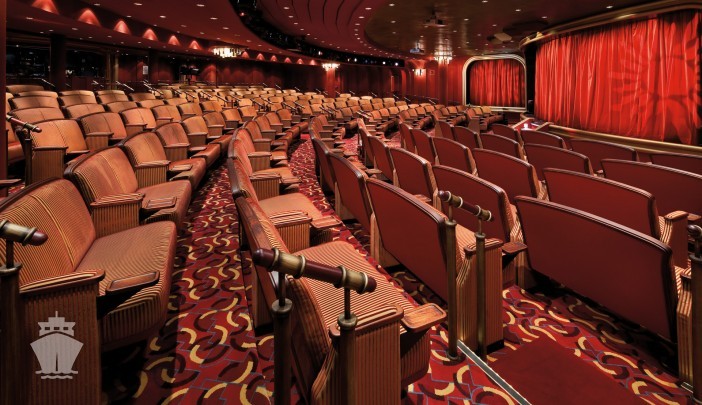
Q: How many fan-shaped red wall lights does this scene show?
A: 12